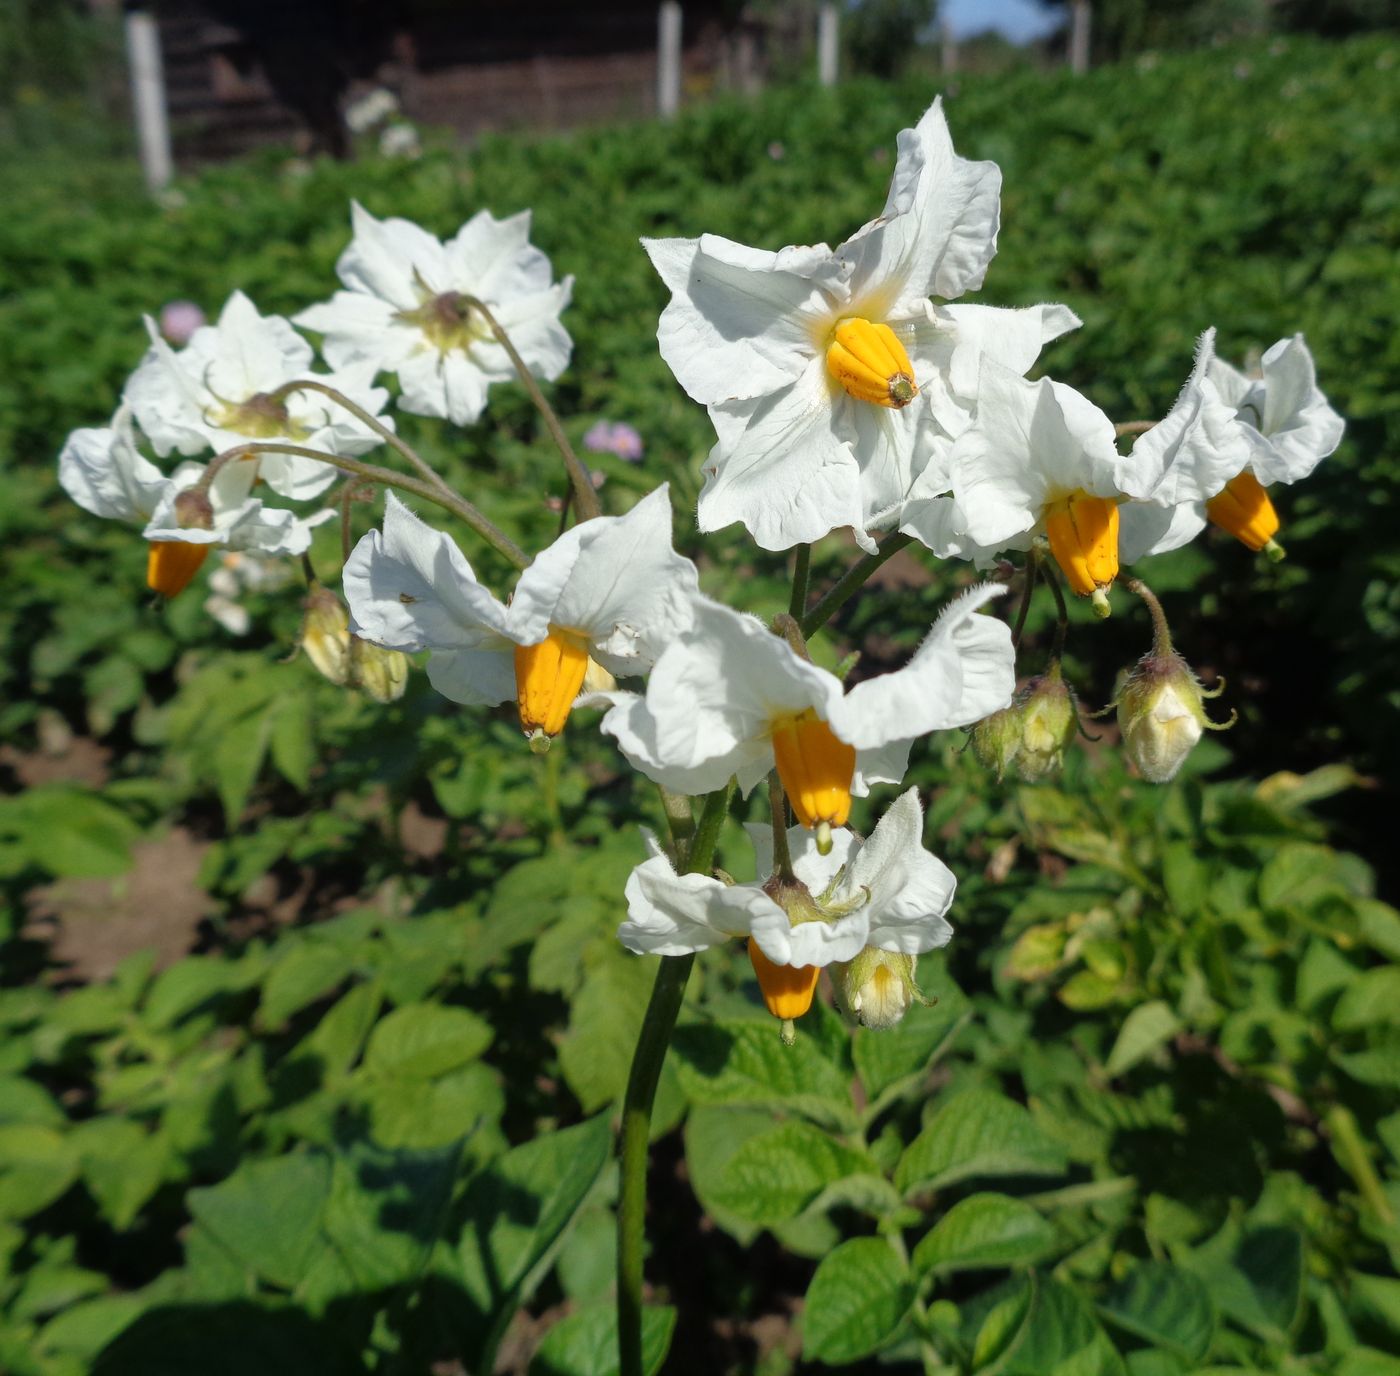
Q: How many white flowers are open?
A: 9